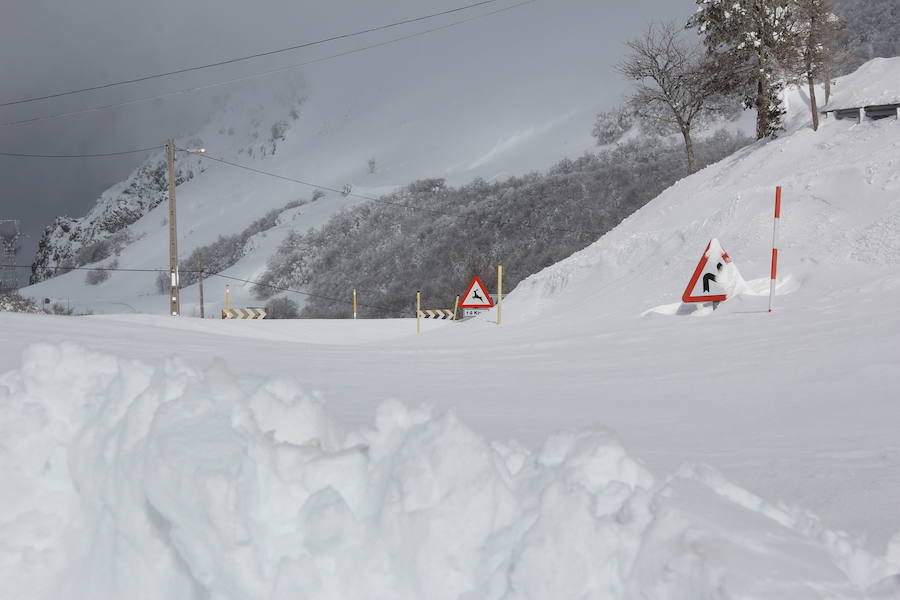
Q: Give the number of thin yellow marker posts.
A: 5